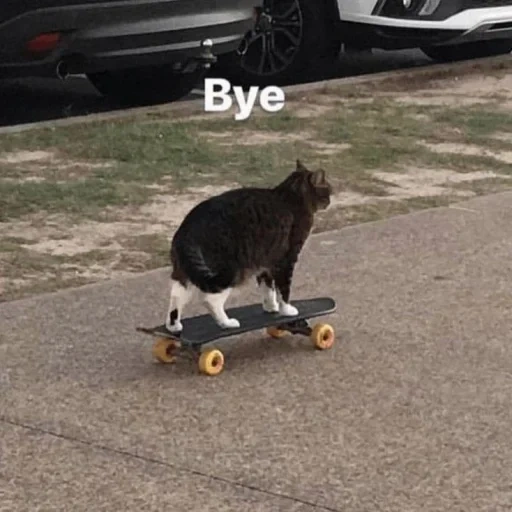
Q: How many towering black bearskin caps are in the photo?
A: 0